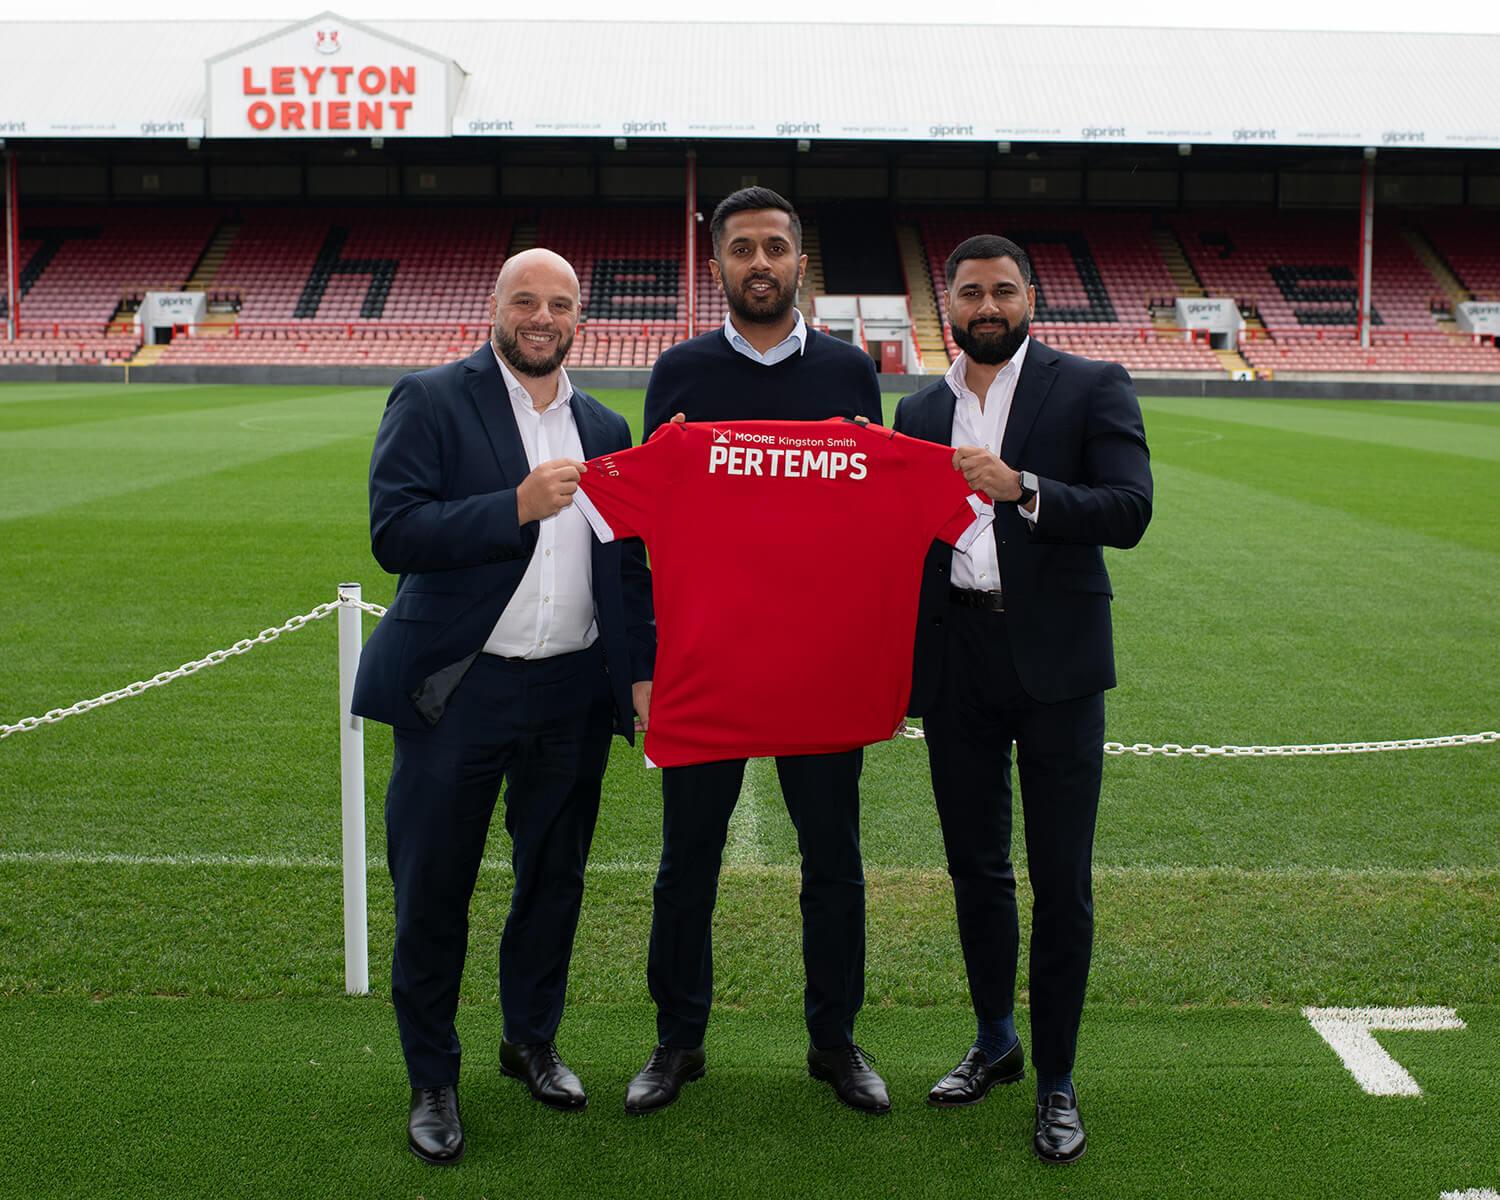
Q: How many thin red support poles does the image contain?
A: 3